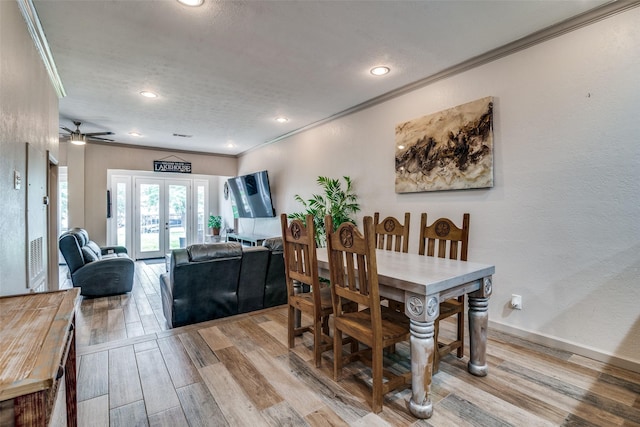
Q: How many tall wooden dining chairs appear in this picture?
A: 4